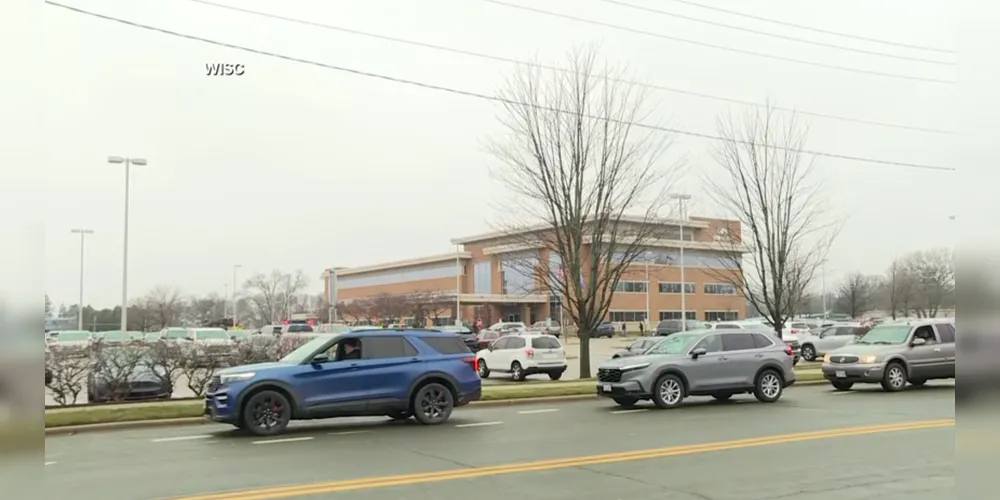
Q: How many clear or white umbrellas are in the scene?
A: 0